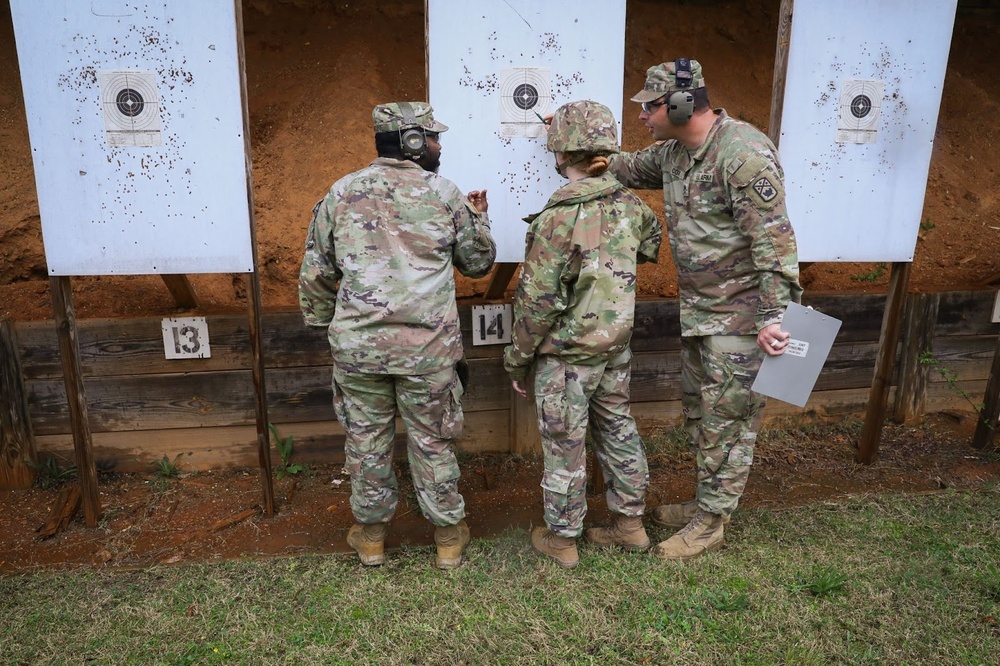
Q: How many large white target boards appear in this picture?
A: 3